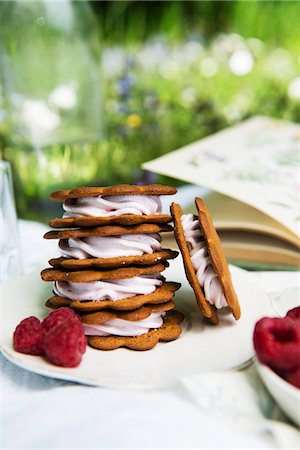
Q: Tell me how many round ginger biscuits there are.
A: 10